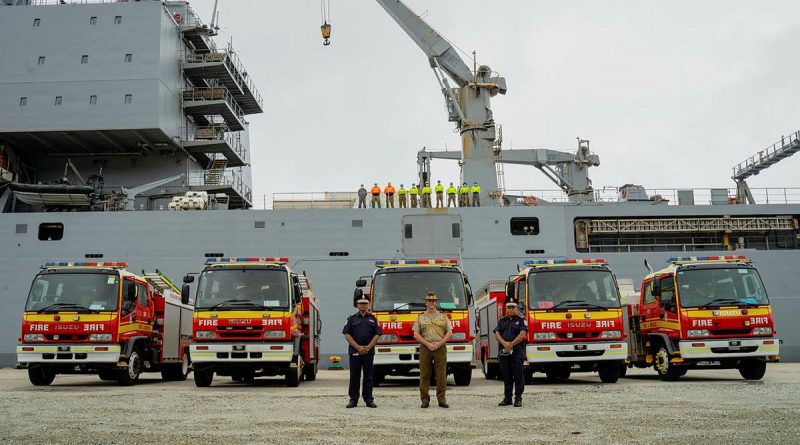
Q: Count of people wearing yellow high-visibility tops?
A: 7